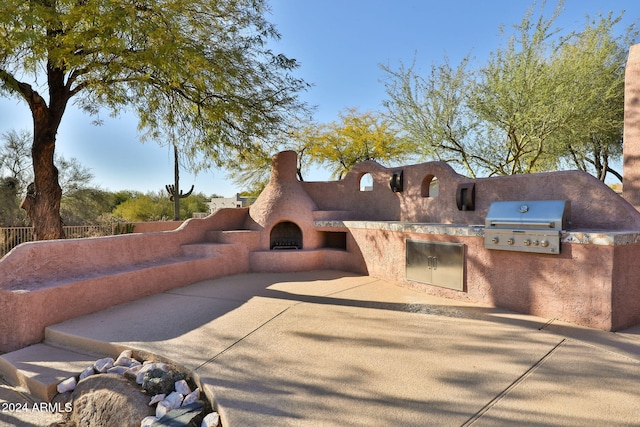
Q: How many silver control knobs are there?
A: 5